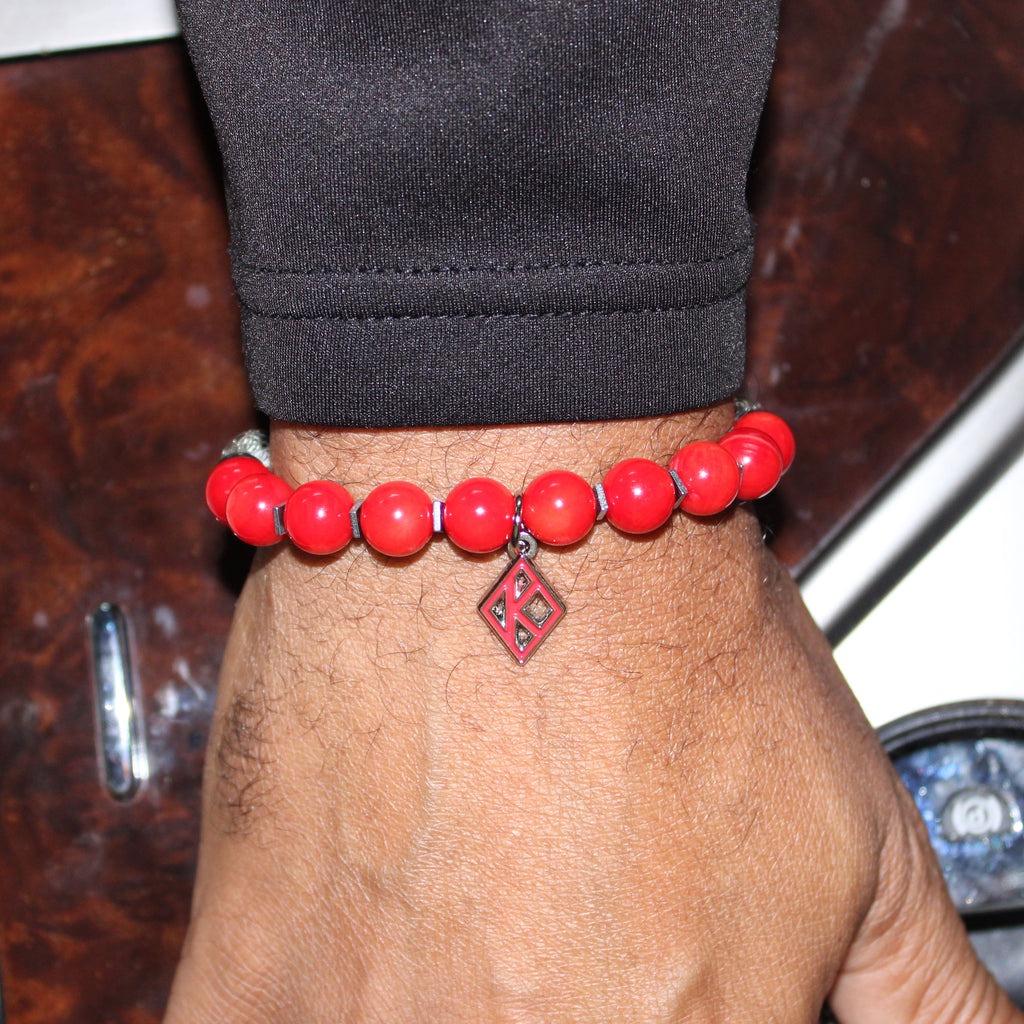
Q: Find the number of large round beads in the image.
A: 10